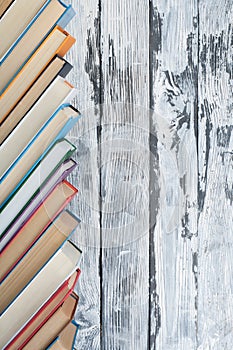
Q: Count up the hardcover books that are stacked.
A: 15